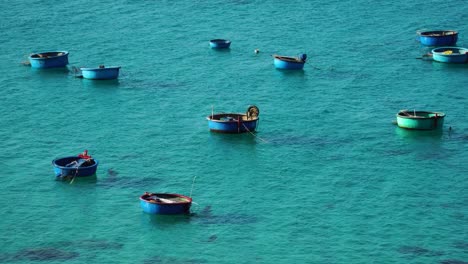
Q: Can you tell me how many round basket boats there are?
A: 10